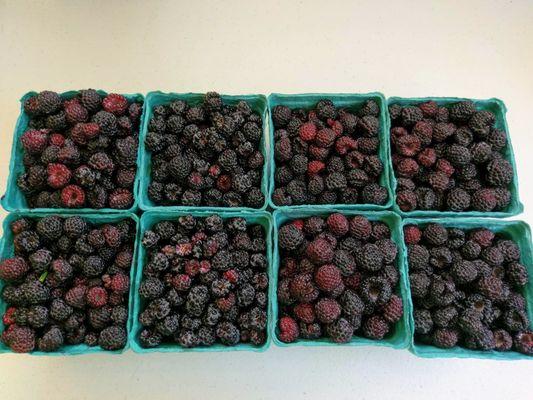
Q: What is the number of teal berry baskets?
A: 8